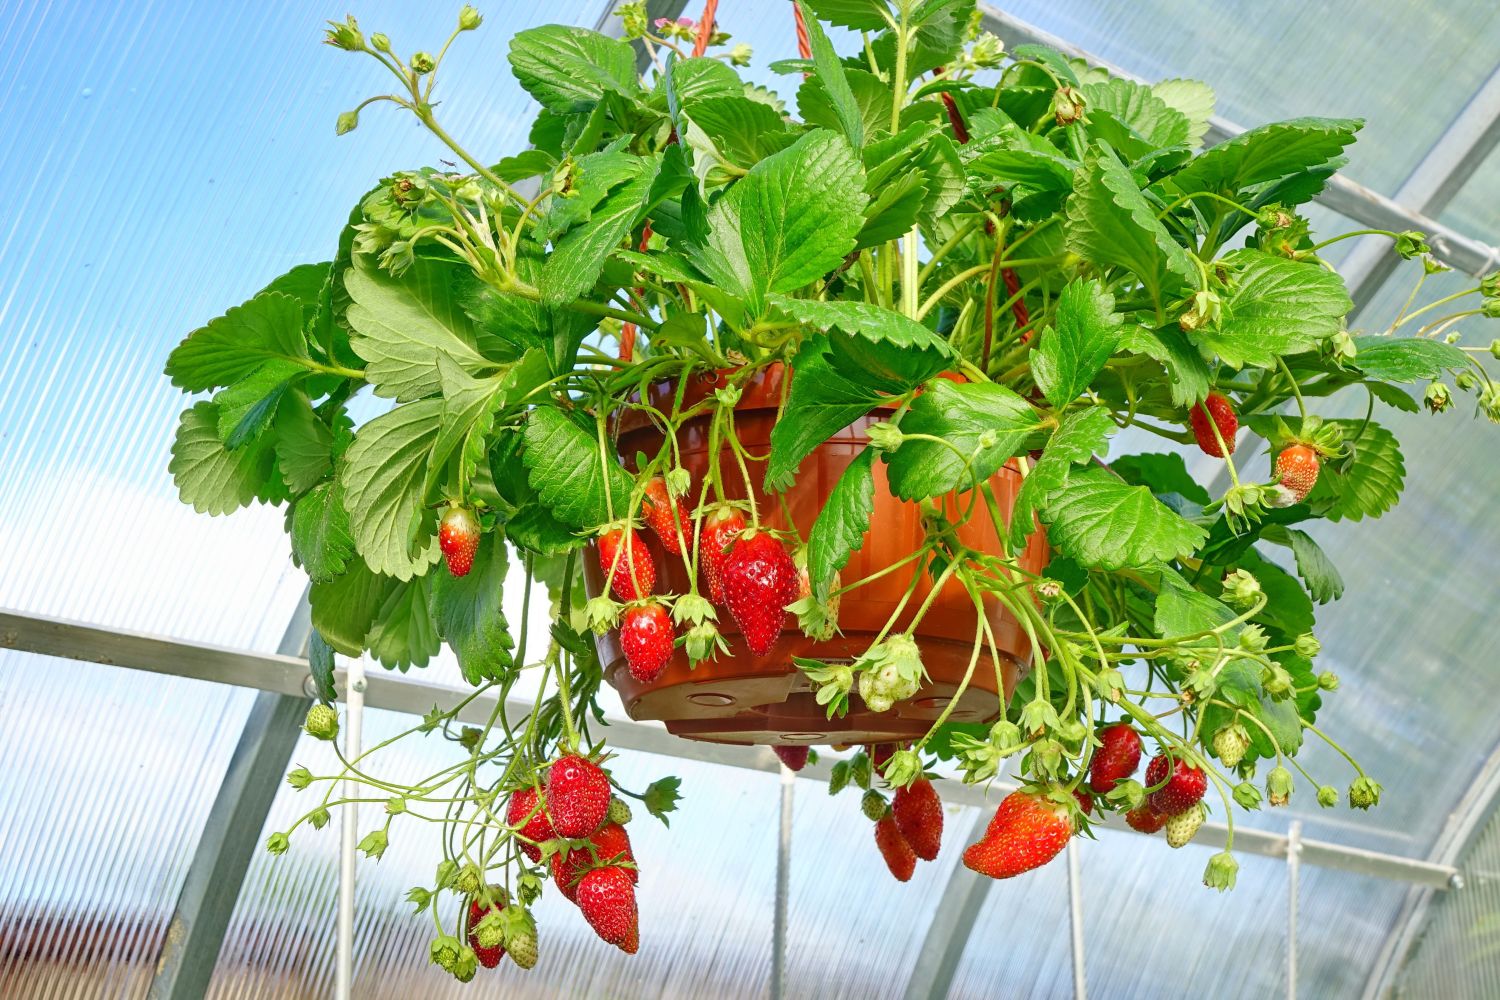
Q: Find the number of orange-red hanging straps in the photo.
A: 3